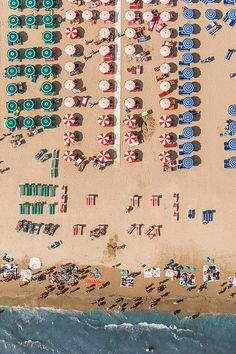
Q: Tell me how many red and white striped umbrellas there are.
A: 13